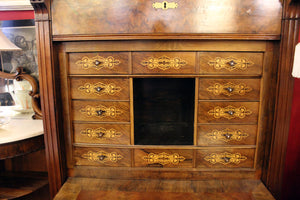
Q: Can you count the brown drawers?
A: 12